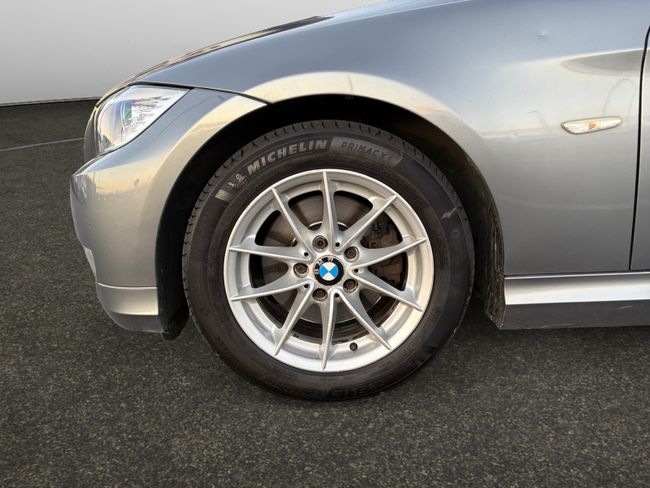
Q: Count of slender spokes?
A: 10